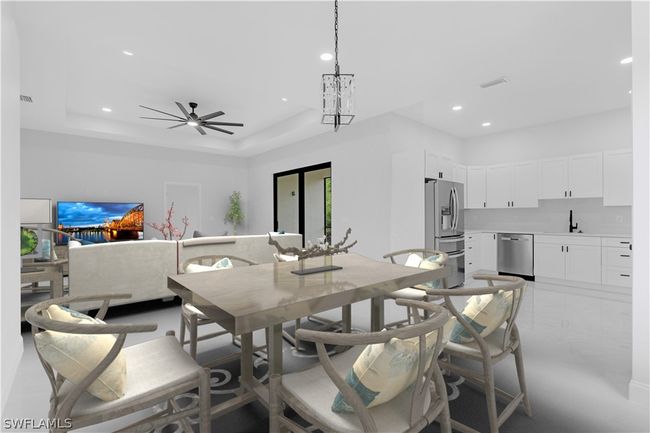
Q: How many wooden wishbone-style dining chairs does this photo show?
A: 6